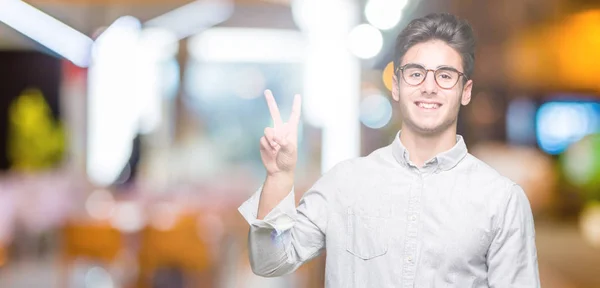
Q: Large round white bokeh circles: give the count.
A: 2